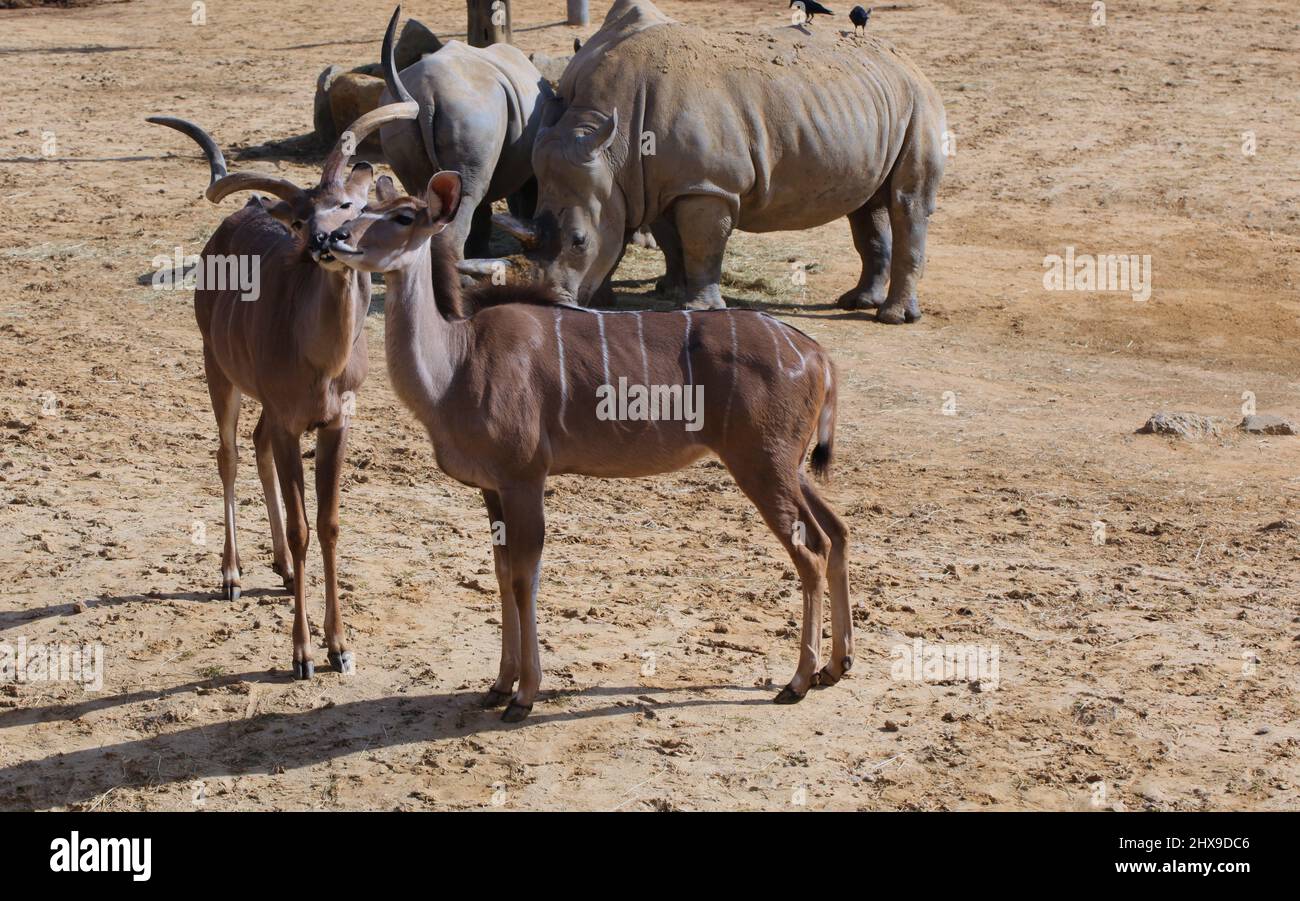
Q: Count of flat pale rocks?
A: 2